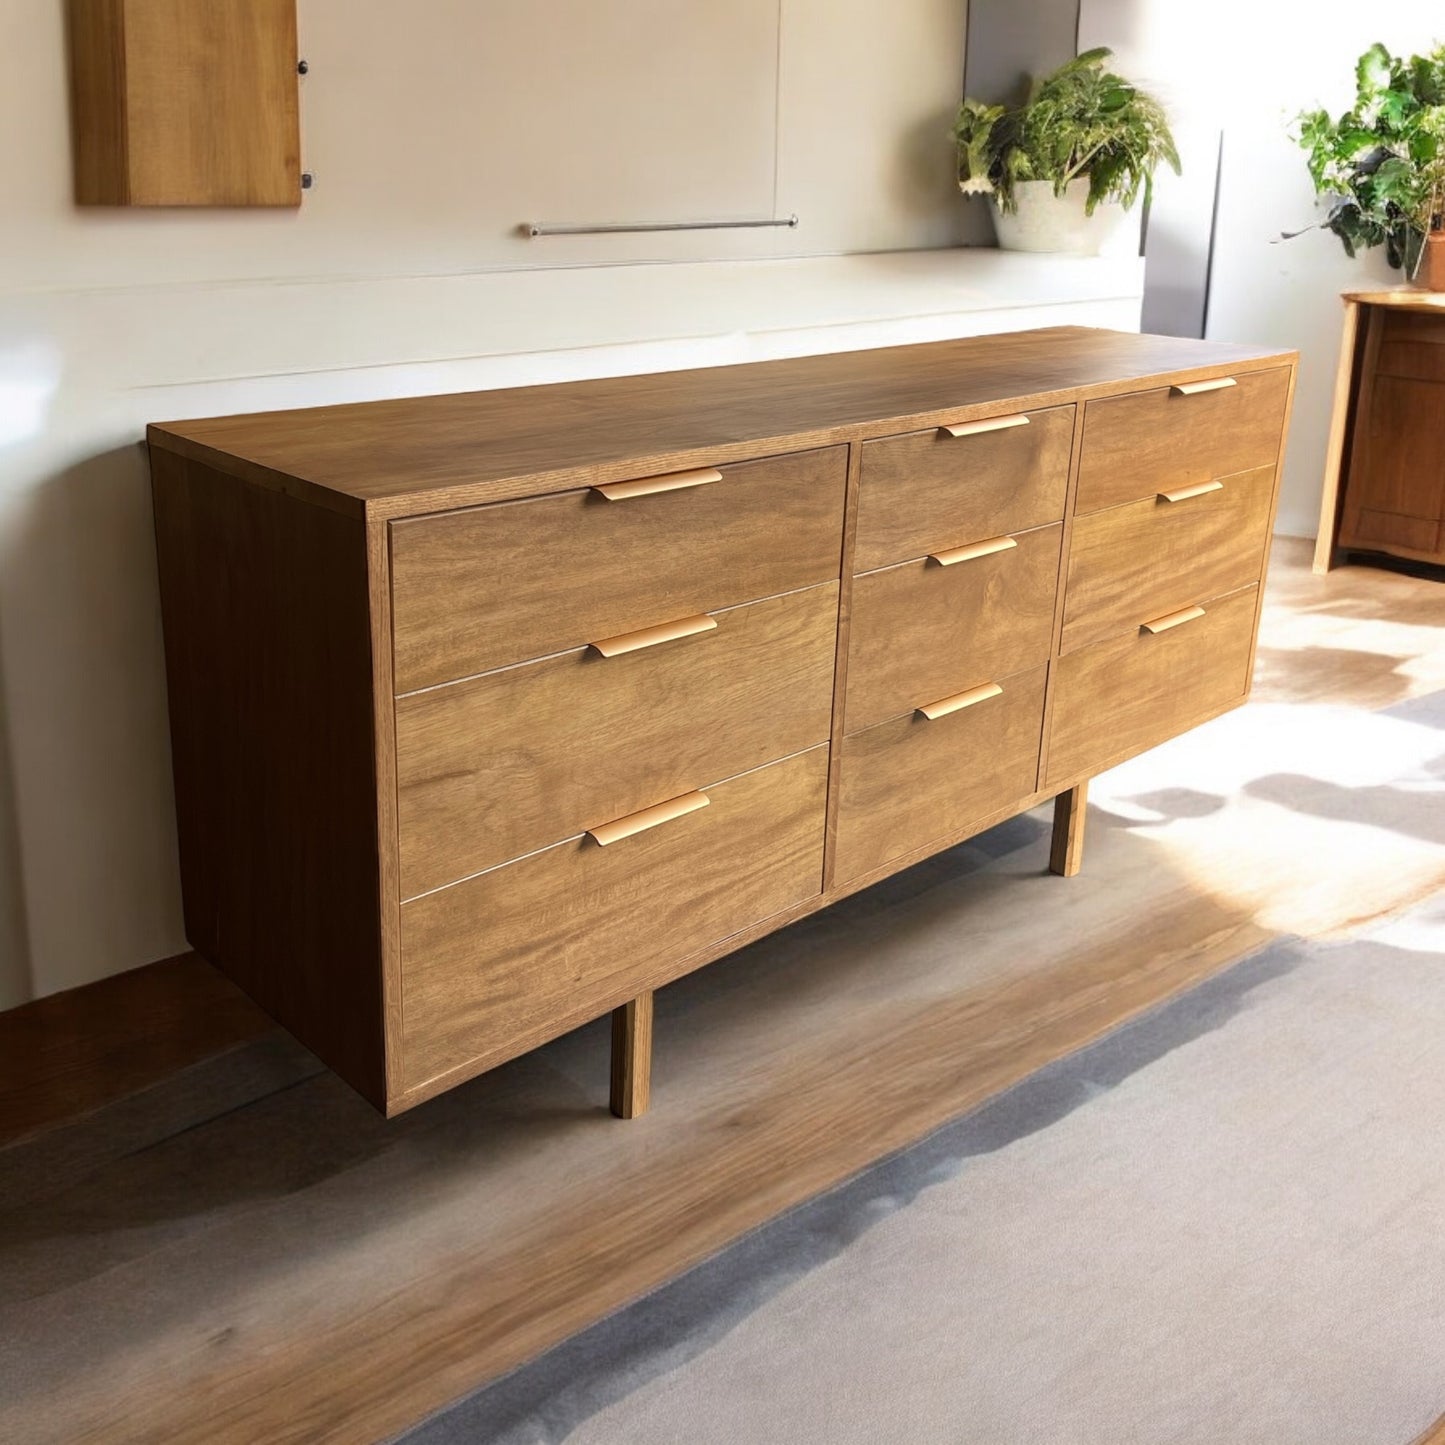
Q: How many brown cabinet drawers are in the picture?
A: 9